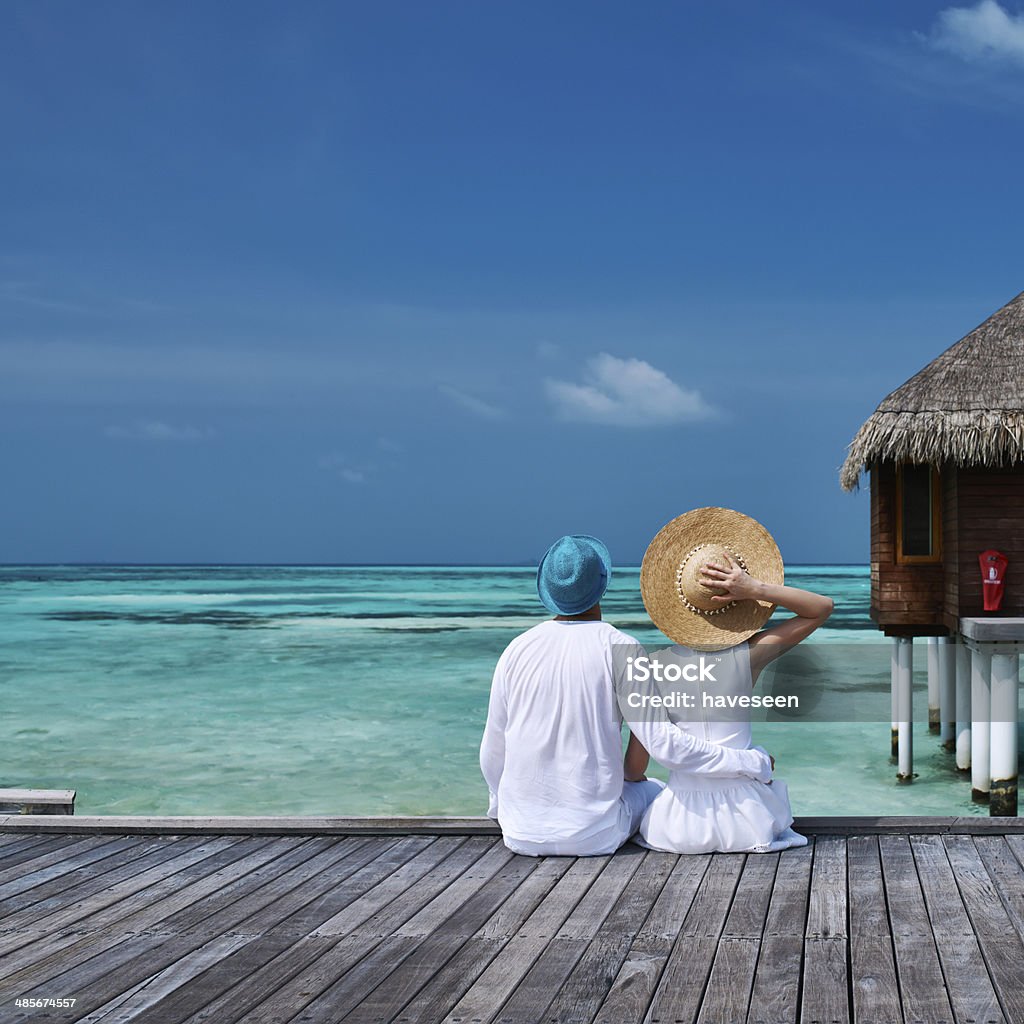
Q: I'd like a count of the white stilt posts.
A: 7